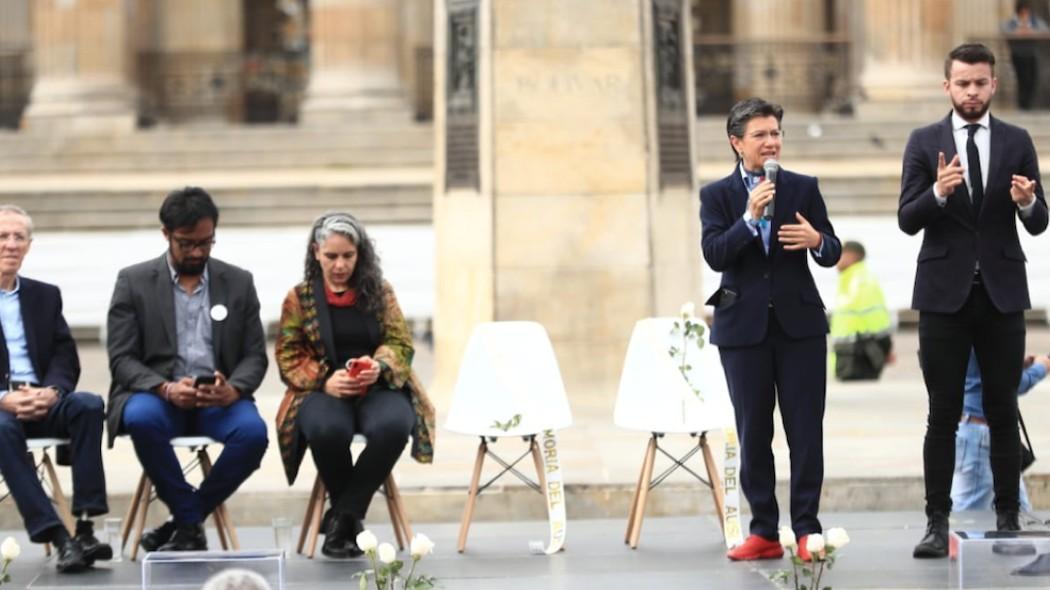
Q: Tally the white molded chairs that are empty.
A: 2